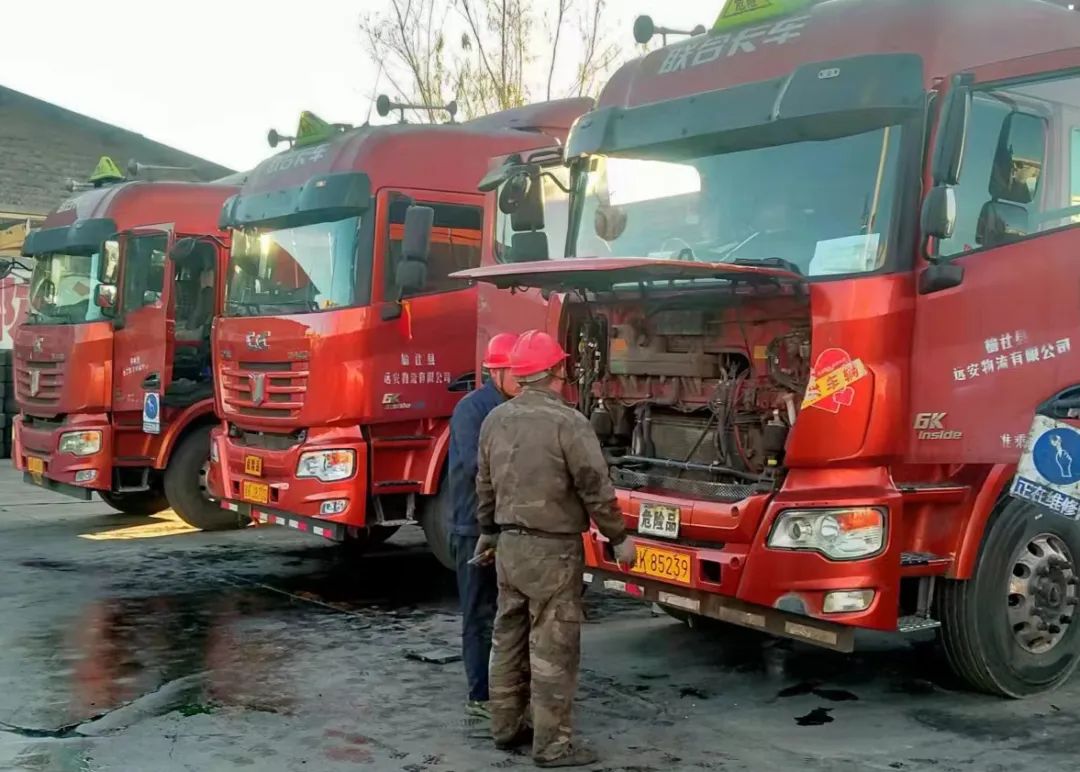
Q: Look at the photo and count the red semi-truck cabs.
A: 3